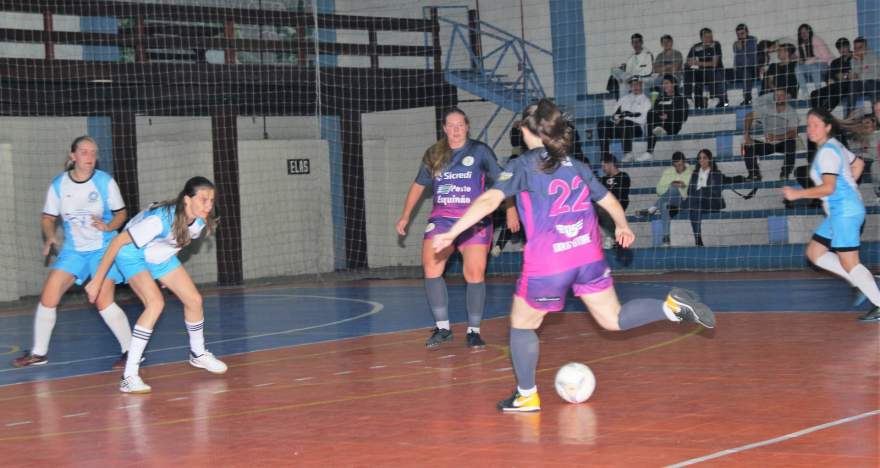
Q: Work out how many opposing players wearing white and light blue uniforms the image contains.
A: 3